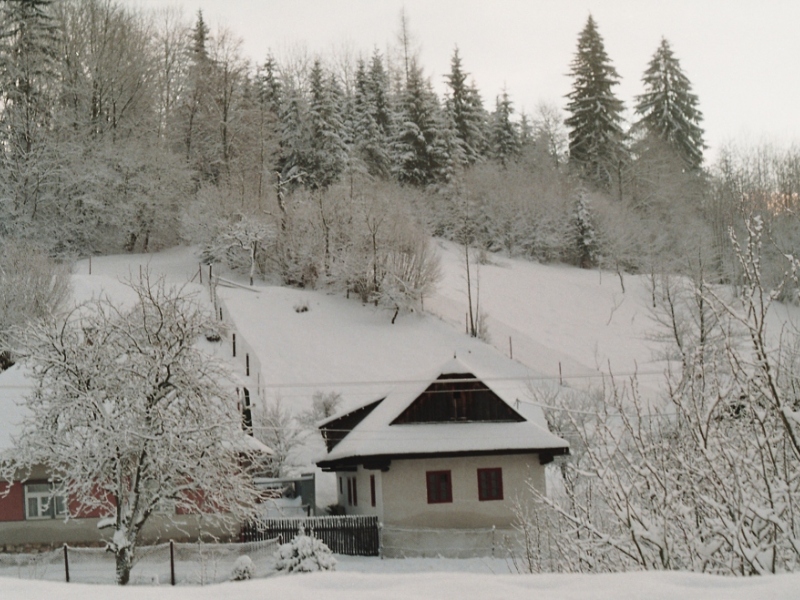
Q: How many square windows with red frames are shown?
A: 2